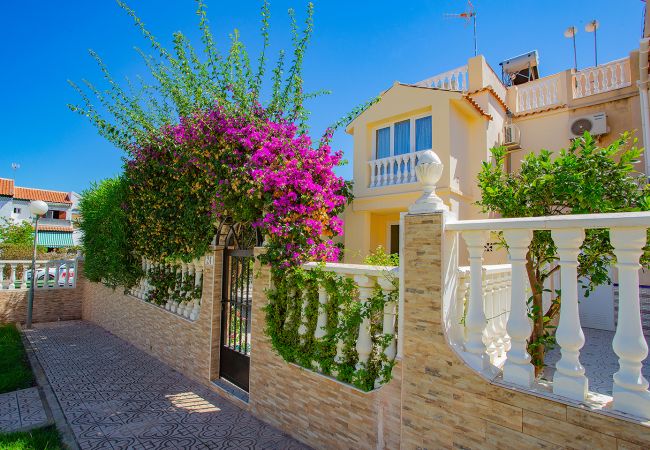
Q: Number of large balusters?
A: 4